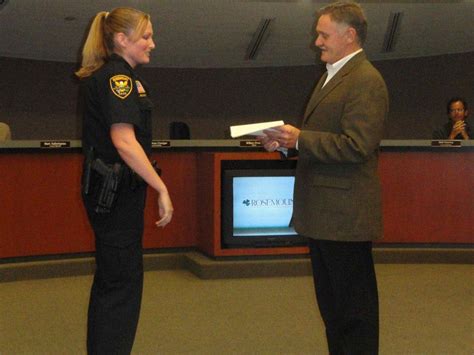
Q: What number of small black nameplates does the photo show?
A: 4